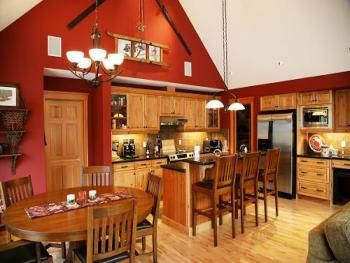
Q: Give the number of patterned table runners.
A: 1